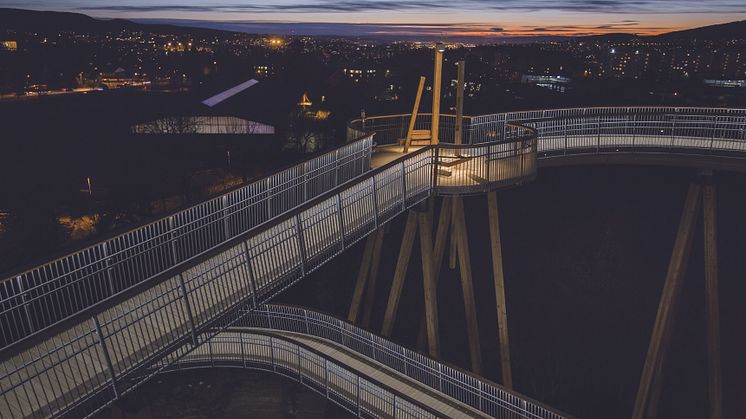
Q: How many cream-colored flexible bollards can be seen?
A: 0